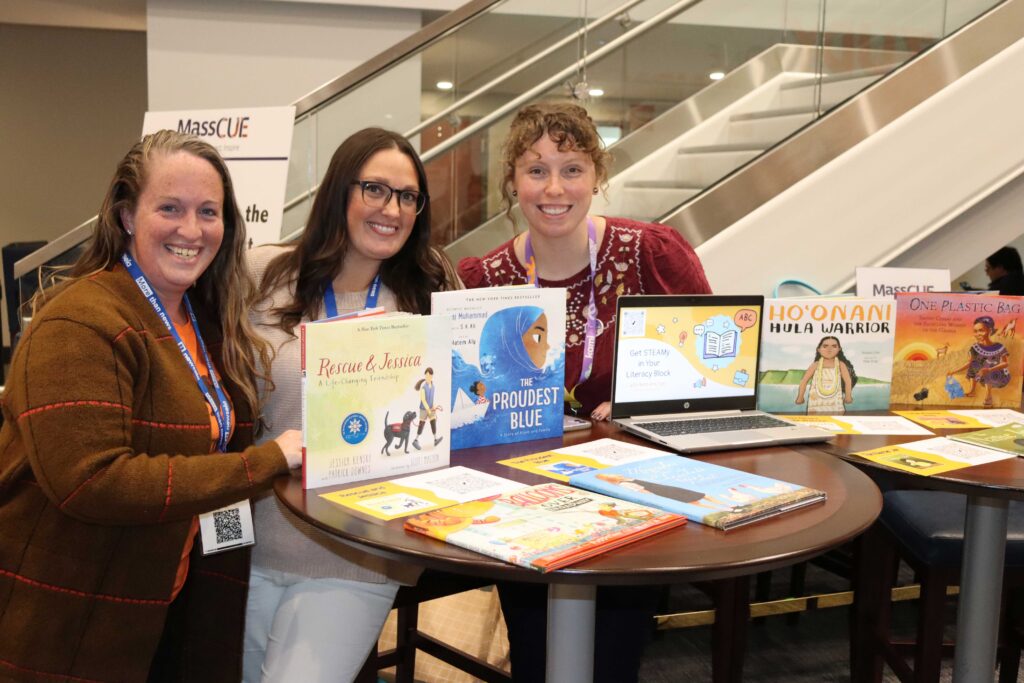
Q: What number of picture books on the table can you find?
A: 7